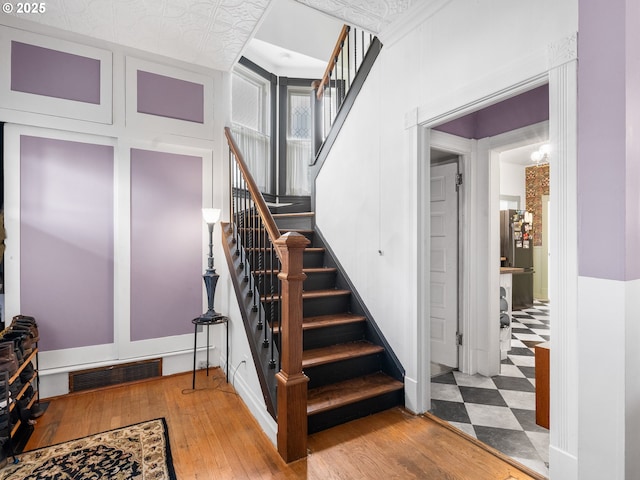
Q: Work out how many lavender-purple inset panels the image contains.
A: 4